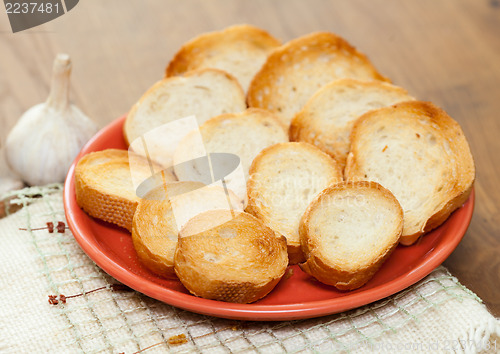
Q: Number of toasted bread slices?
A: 11